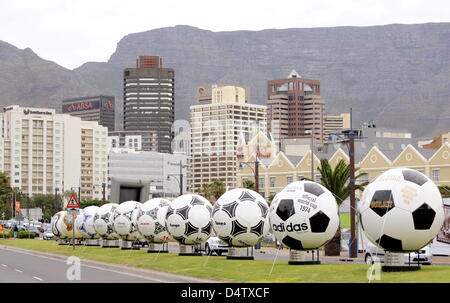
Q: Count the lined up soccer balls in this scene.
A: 10